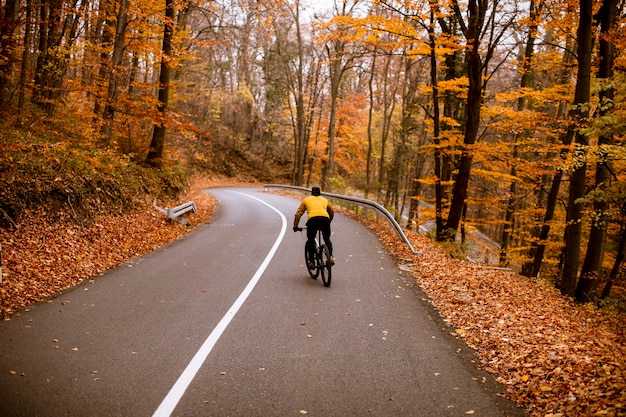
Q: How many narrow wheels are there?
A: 2